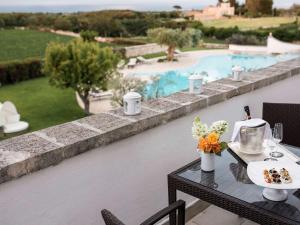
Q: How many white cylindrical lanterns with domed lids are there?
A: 3